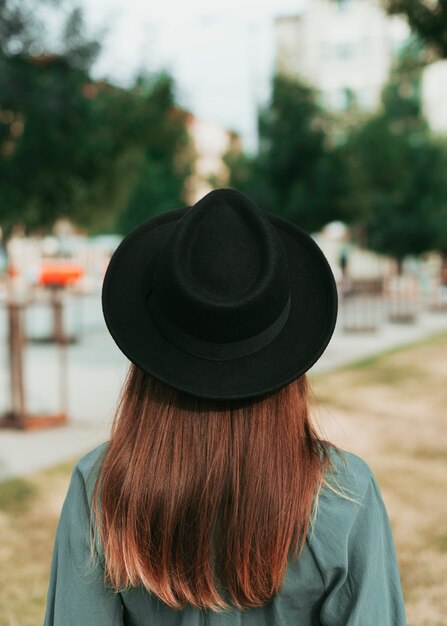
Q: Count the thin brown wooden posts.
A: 2